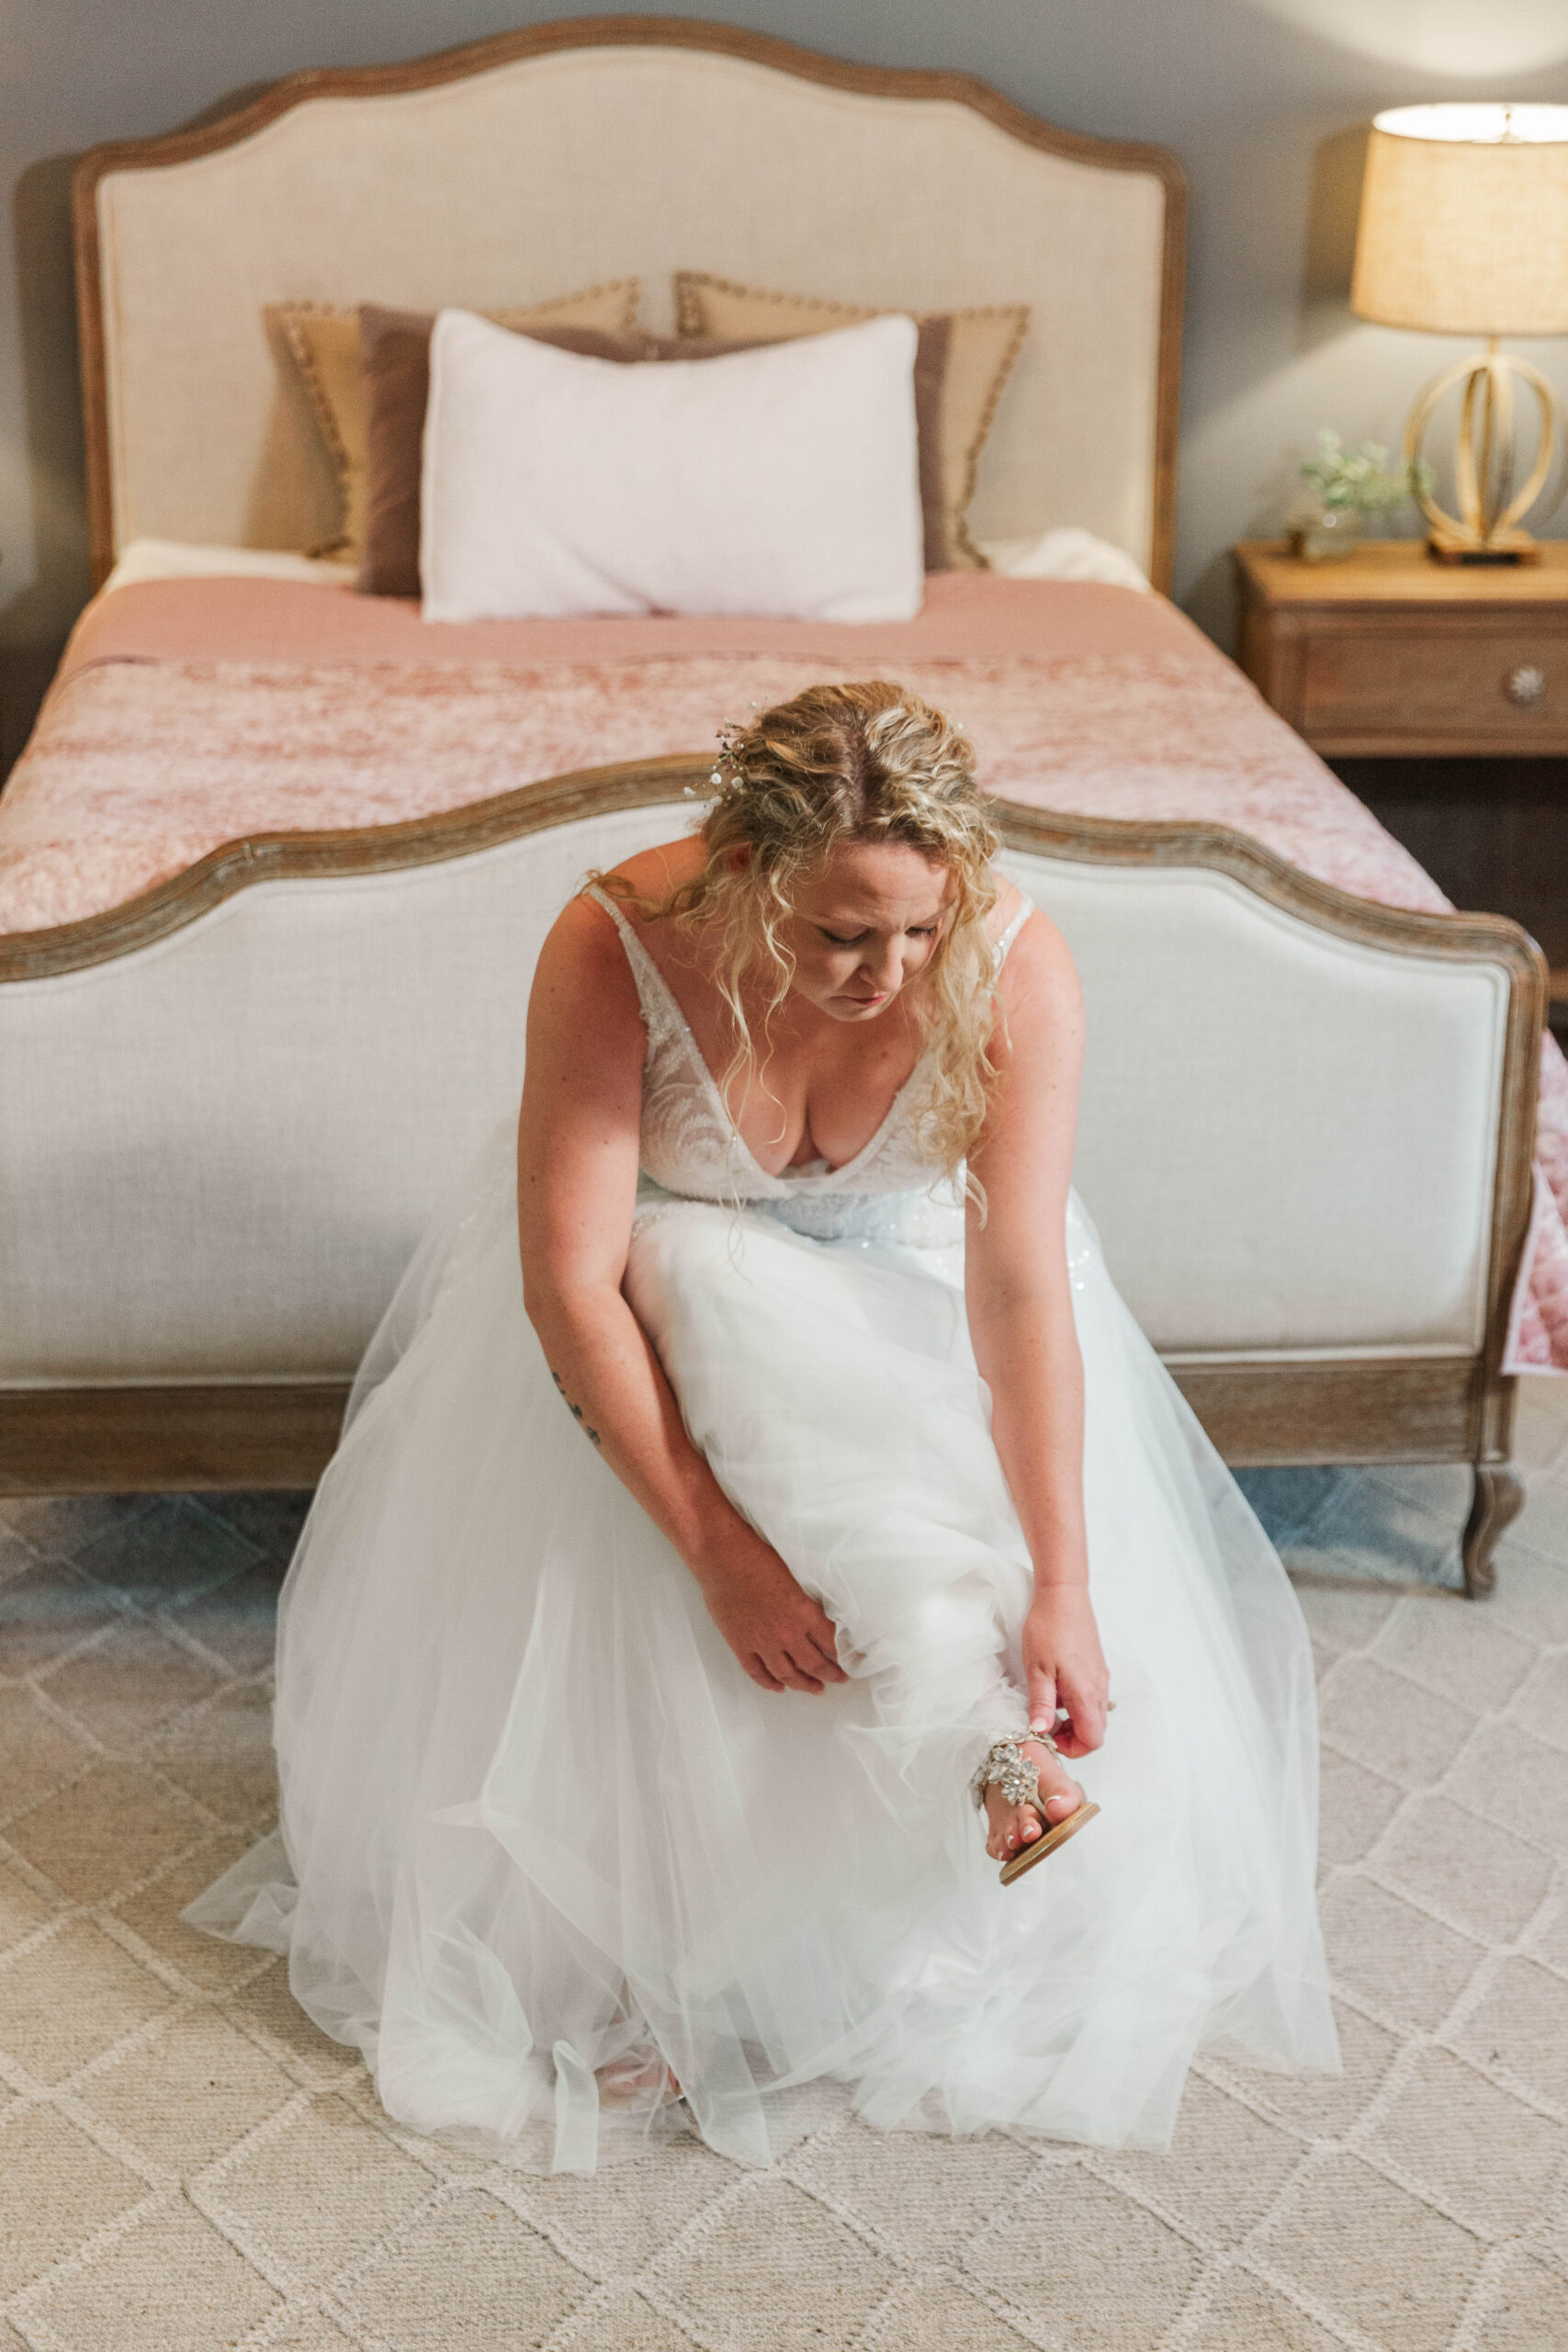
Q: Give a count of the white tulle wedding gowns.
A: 1